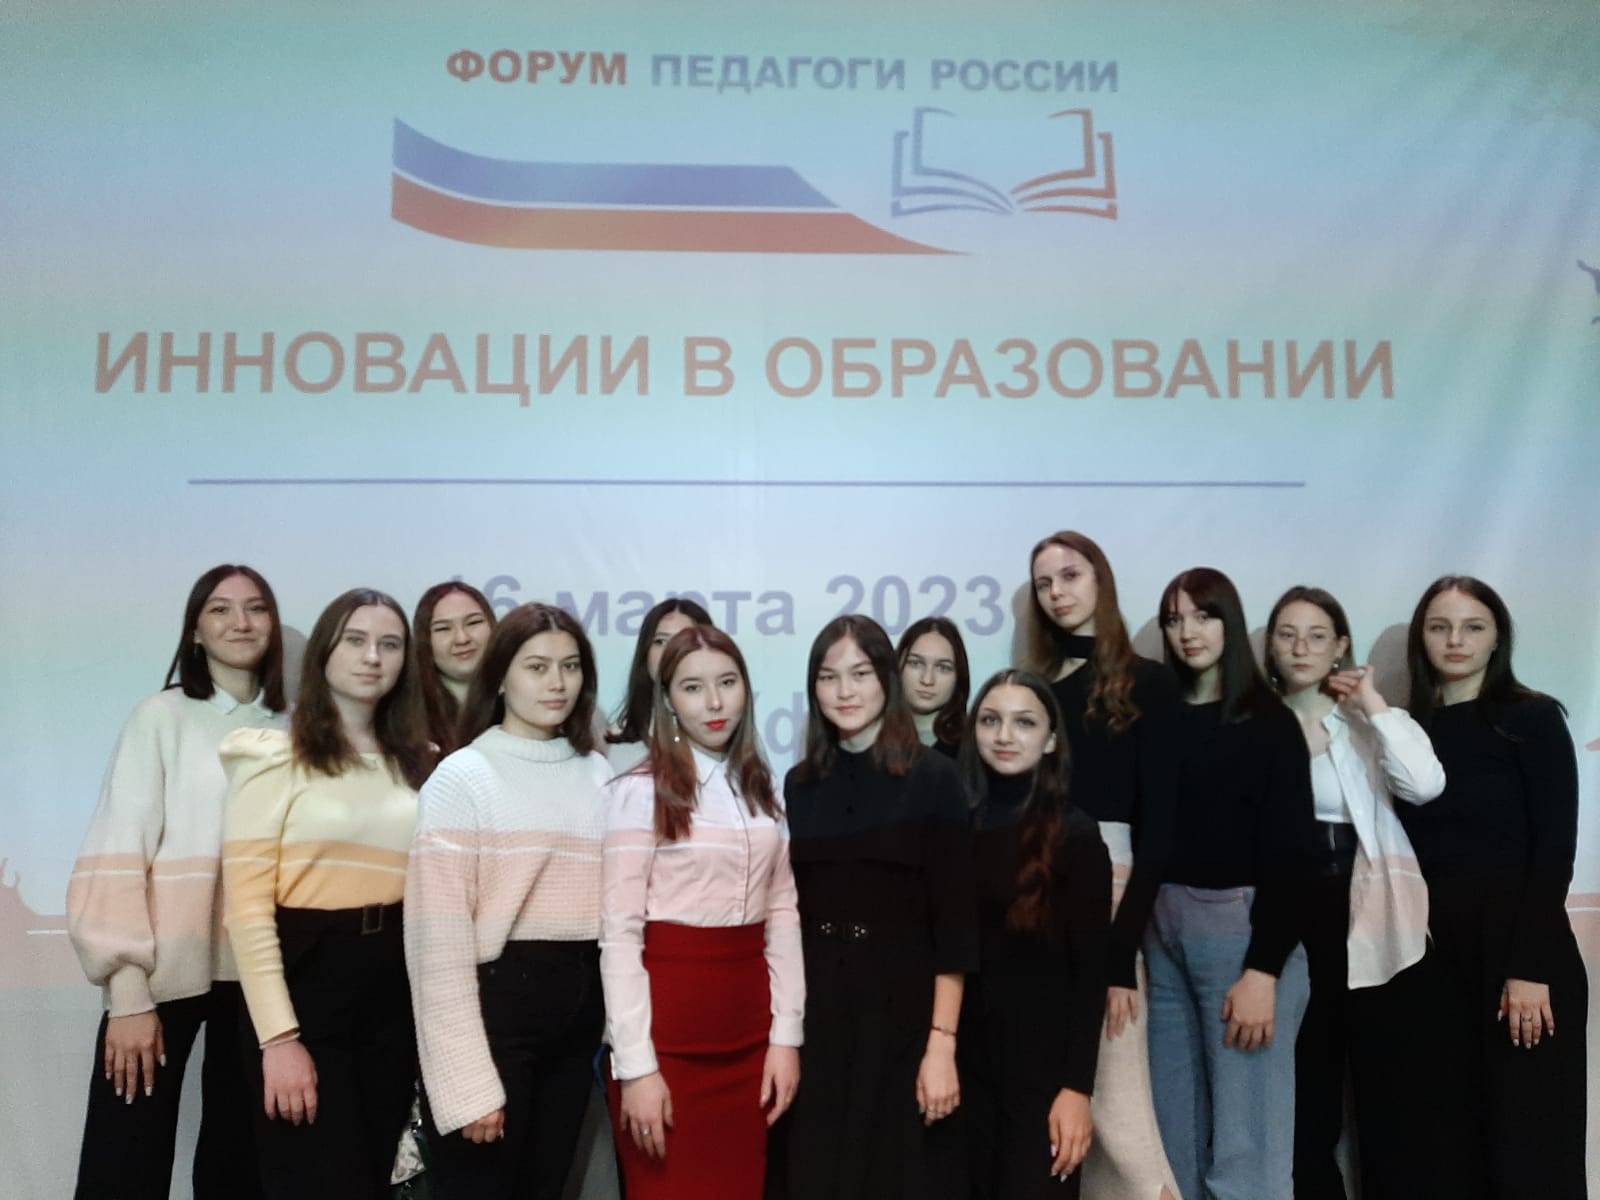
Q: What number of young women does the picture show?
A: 13